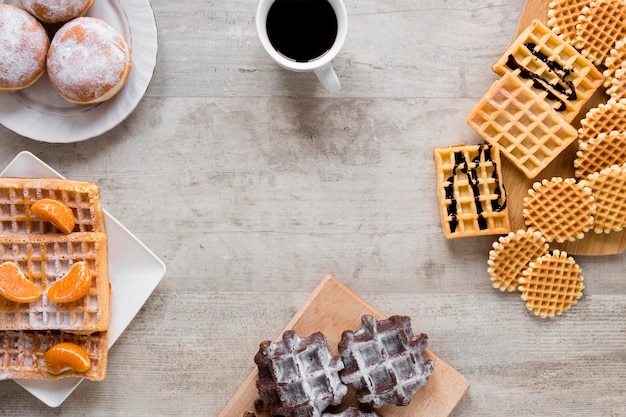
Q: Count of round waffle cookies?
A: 10